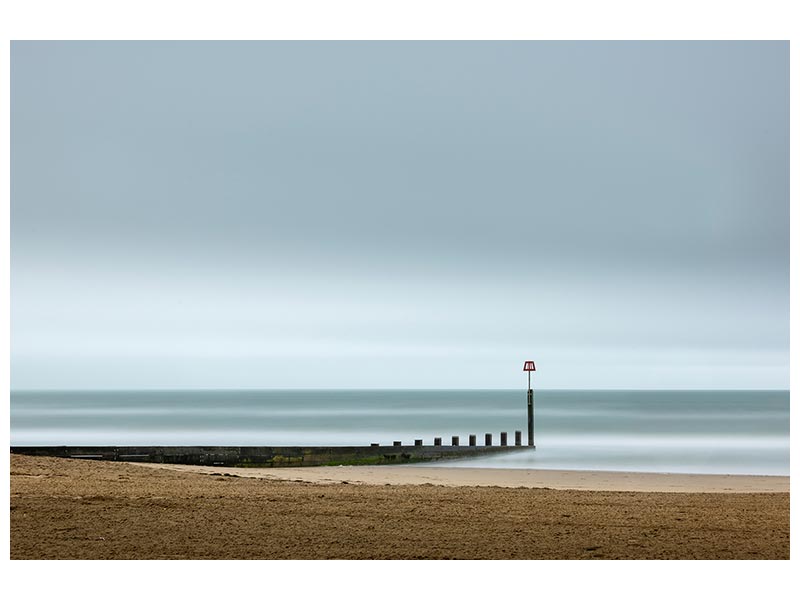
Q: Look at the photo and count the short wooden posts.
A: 9